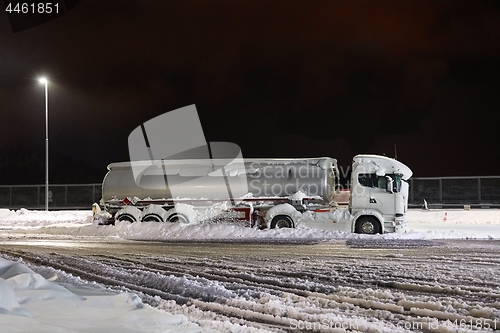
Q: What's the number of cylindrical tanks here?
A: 1